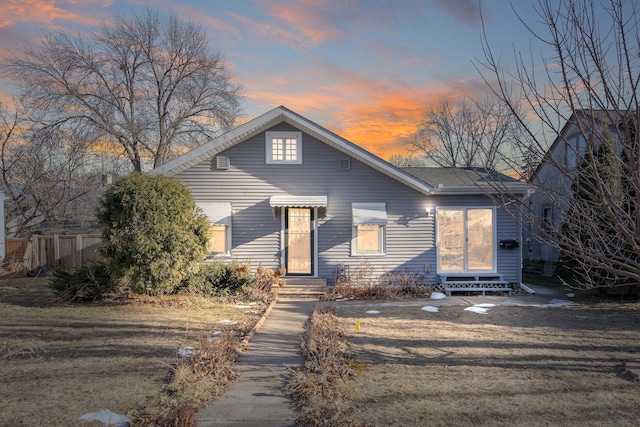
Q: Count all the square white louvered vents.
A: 2